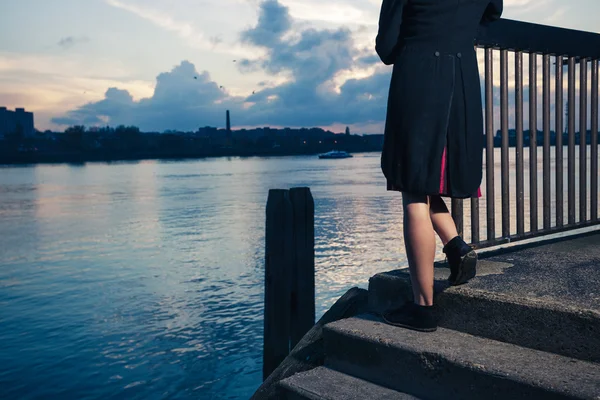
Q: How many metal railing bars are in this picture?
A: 11